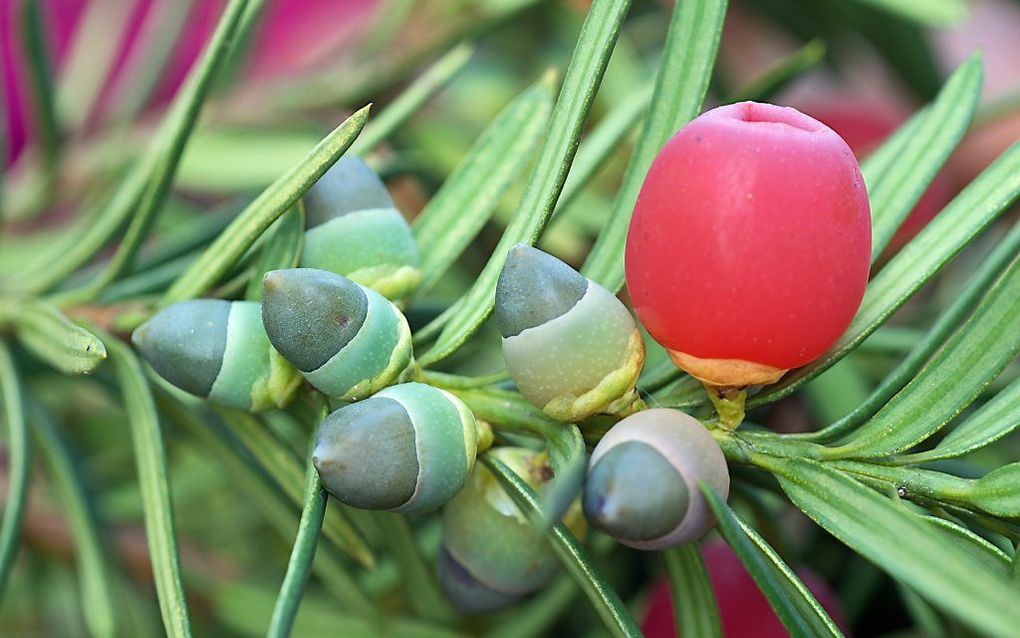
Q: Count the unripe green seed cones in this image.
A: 7